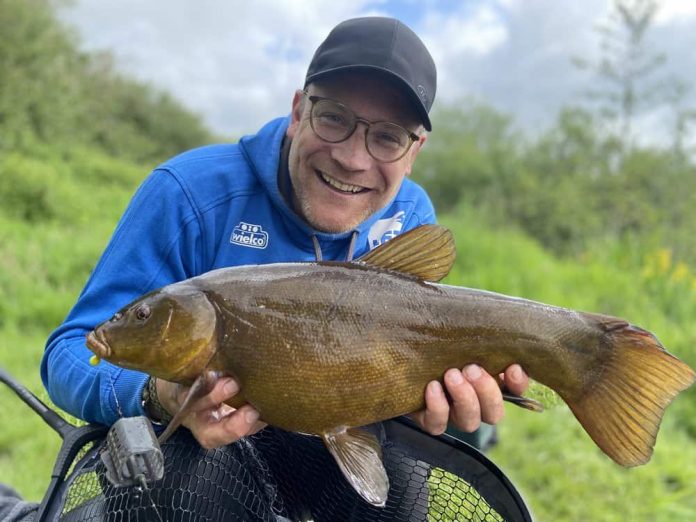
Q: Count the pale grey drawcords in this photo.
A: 2